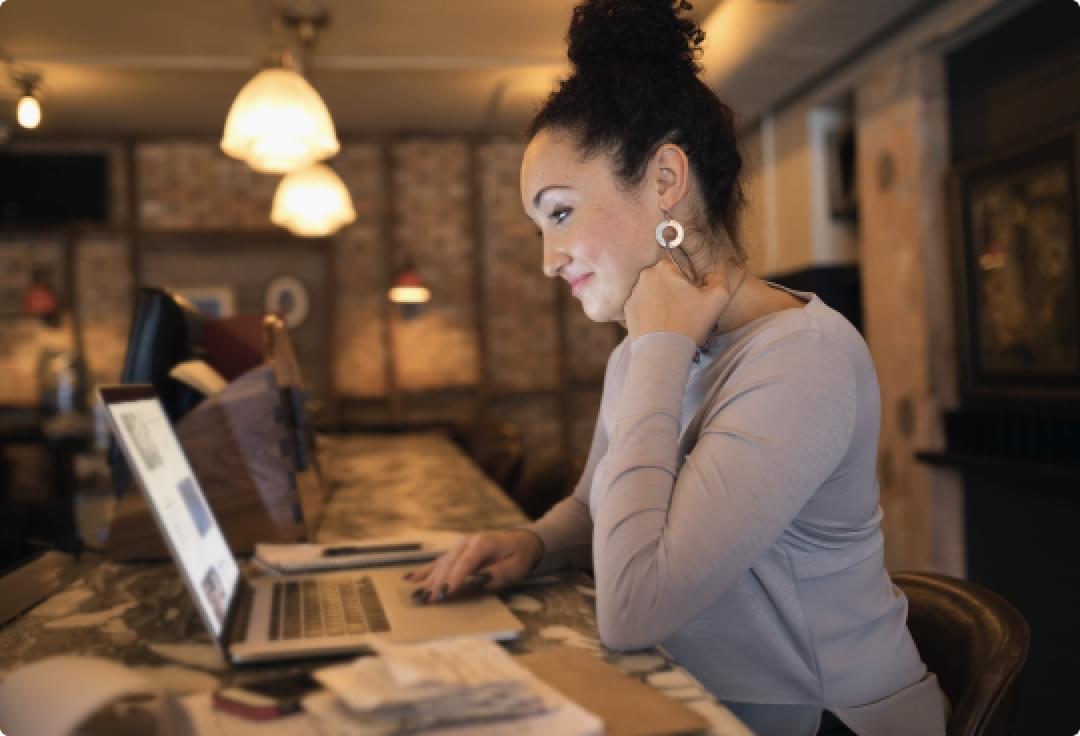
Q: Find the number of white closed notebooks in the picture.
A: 1